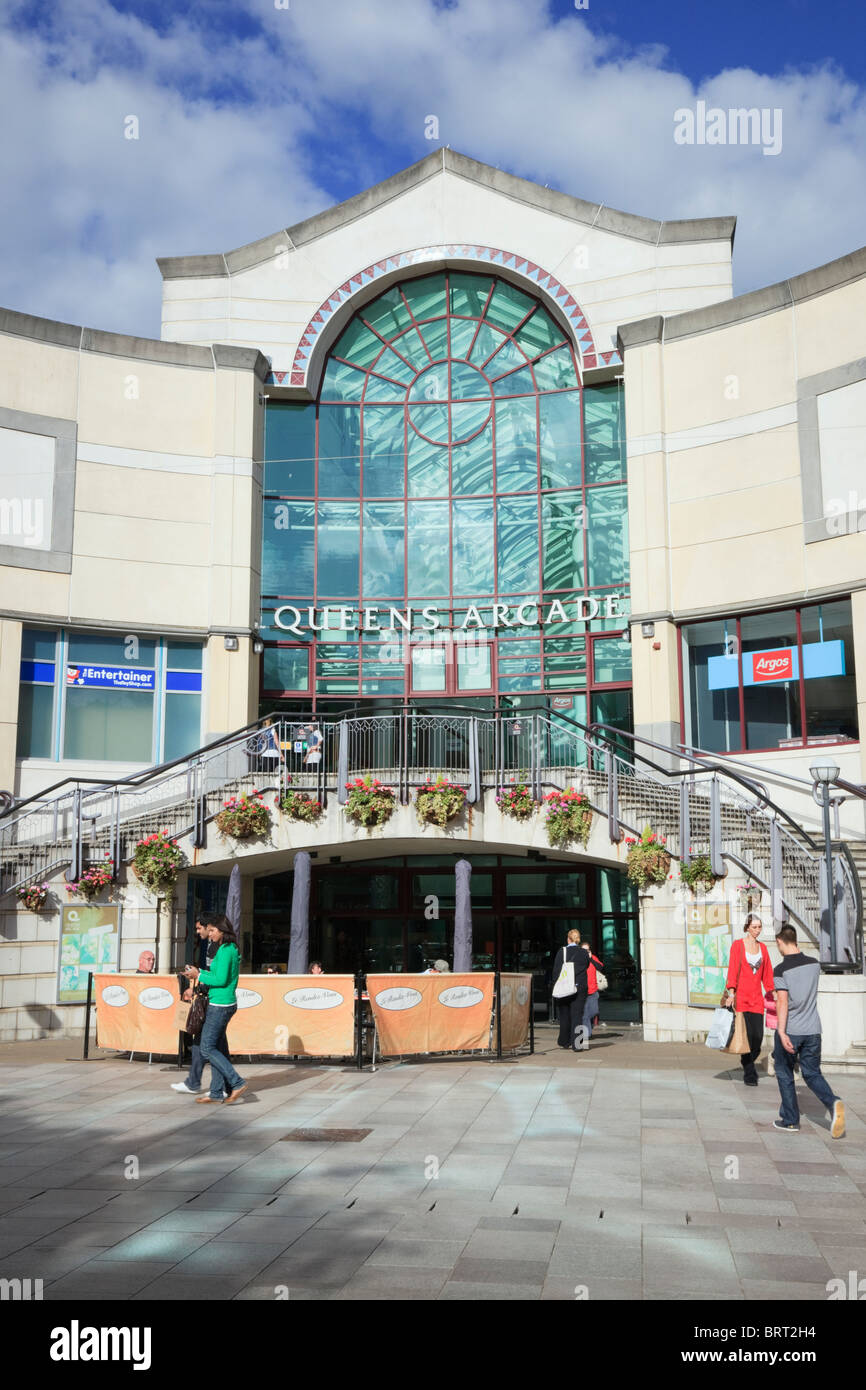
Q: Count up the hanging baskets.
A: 12